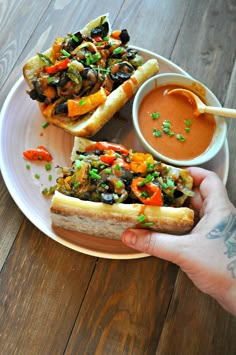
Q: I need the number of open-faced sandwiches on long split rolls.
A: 2